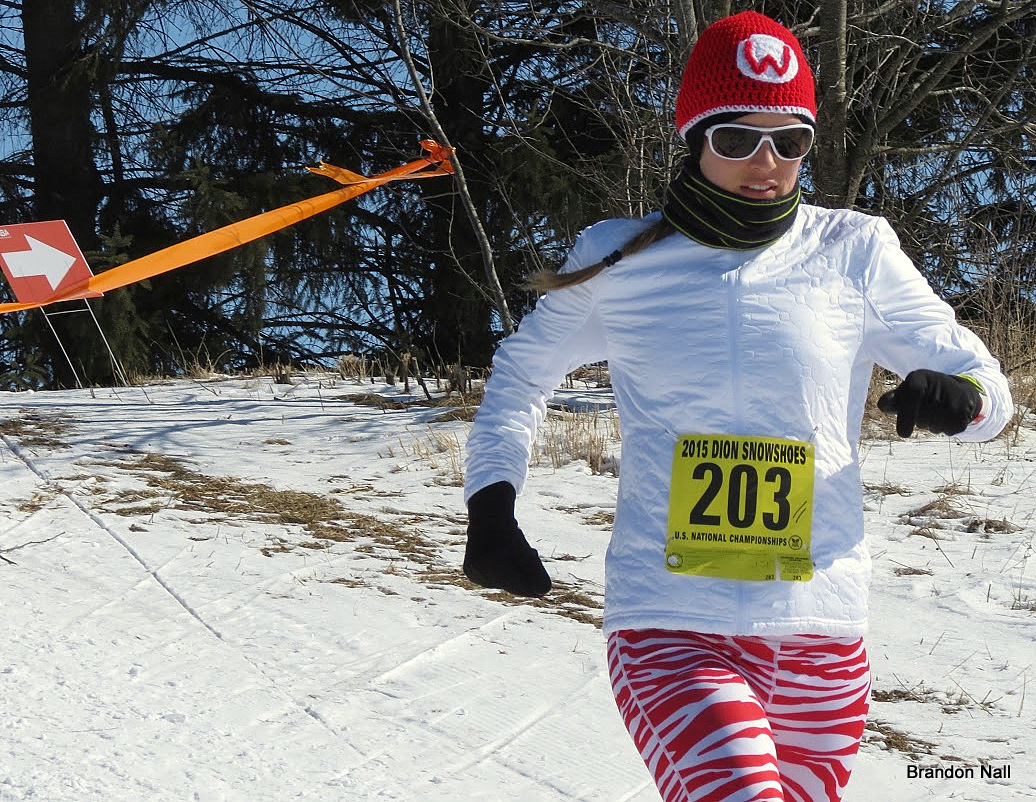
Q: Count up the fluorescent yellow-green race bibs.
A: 1